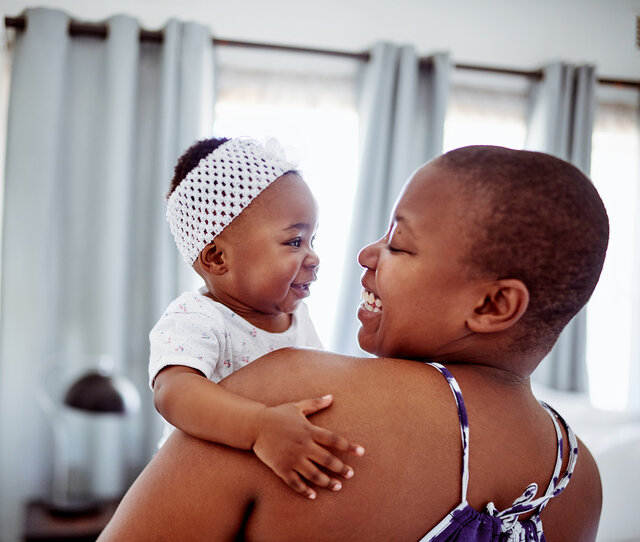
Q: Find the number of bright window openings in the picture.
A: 3